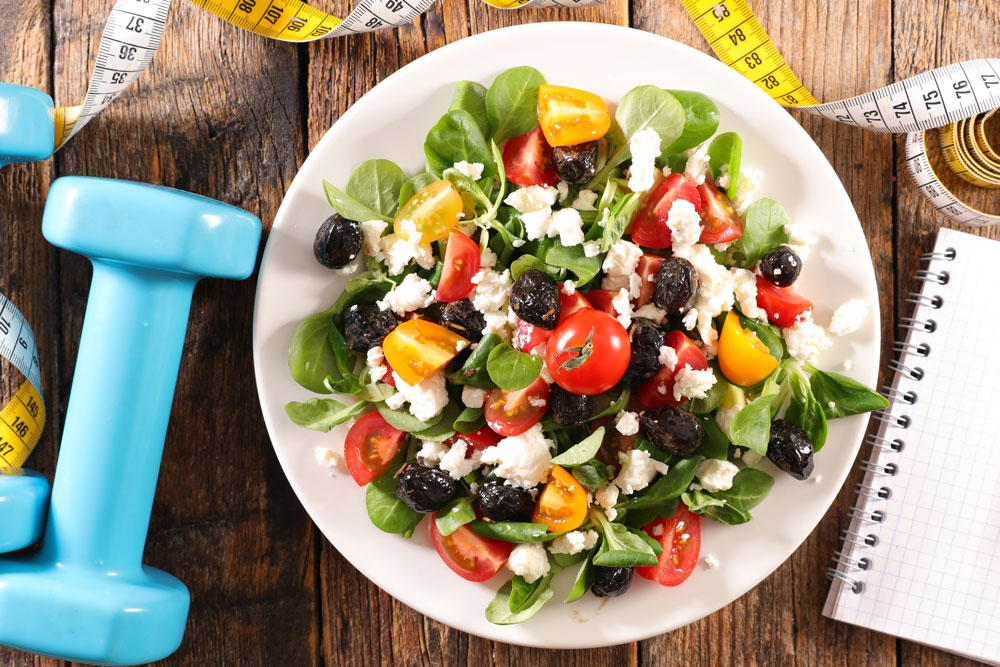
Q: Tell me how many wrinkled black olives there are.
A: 14